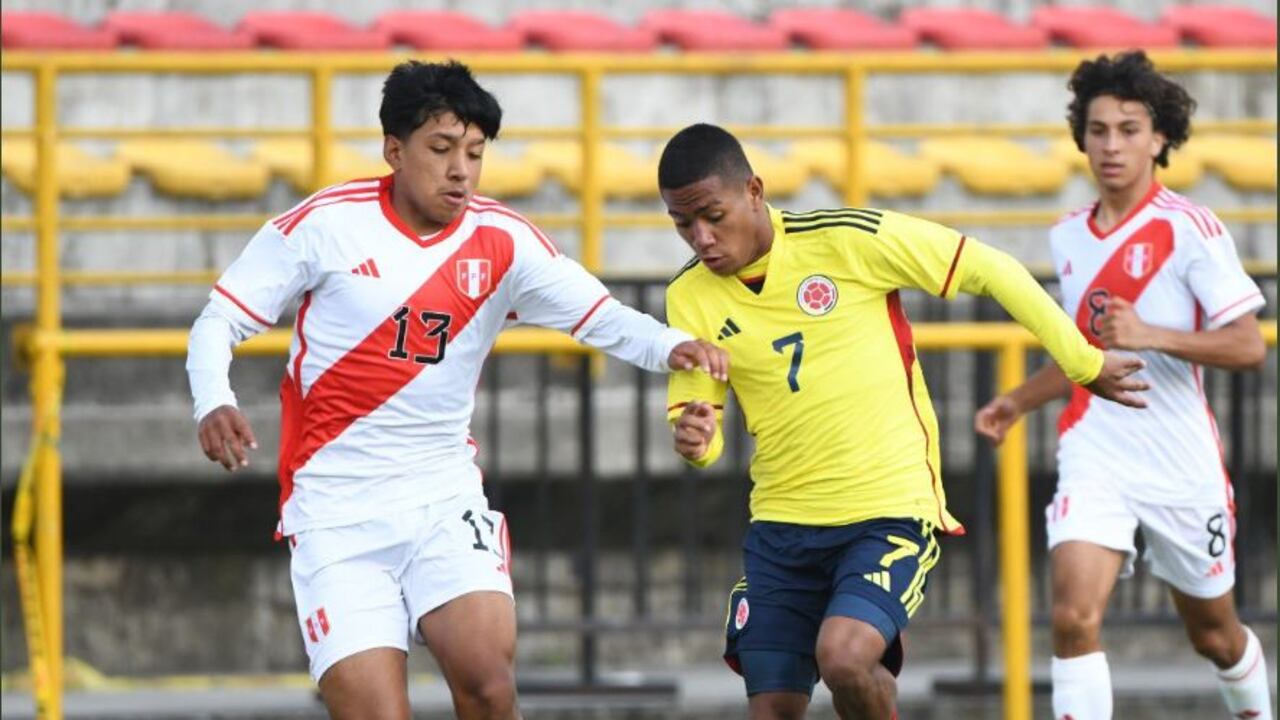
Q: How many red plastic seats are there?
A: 10